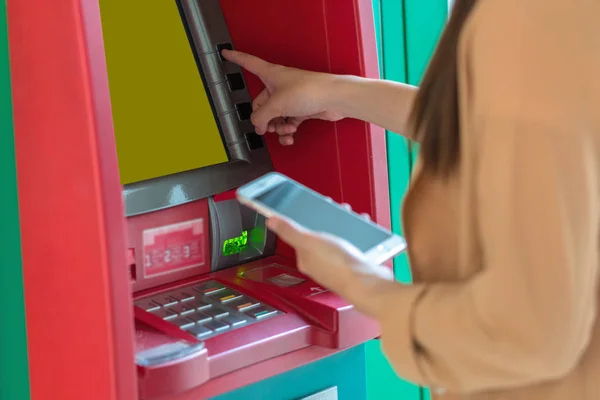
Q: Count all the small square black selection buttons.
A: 4